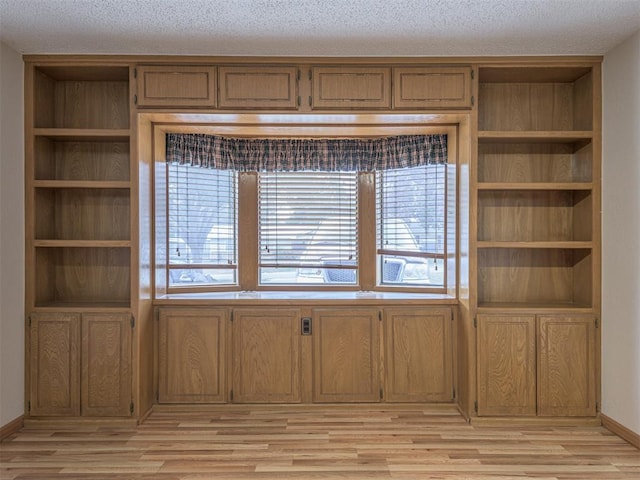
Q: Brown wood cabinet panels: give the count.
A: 12